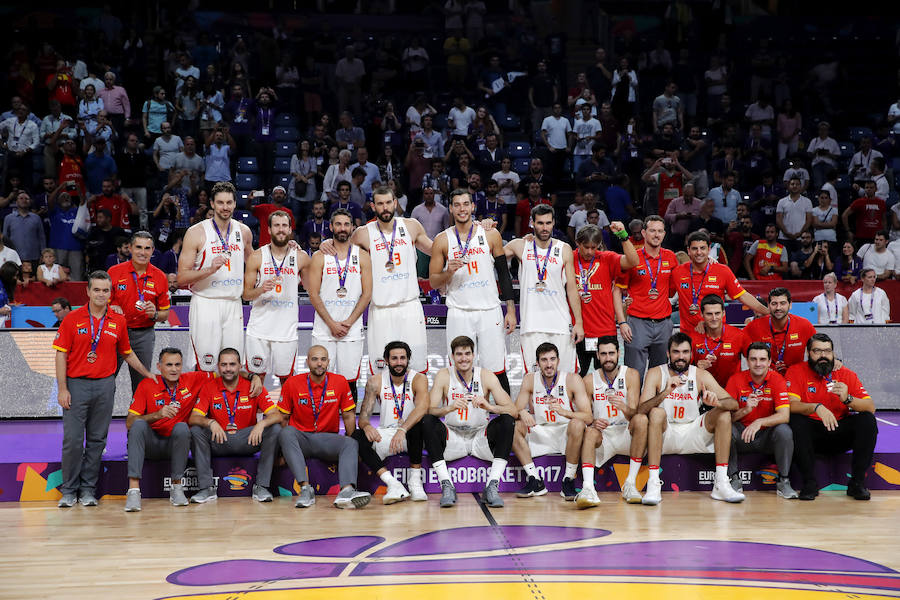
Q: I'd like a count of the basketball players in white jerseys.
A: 11